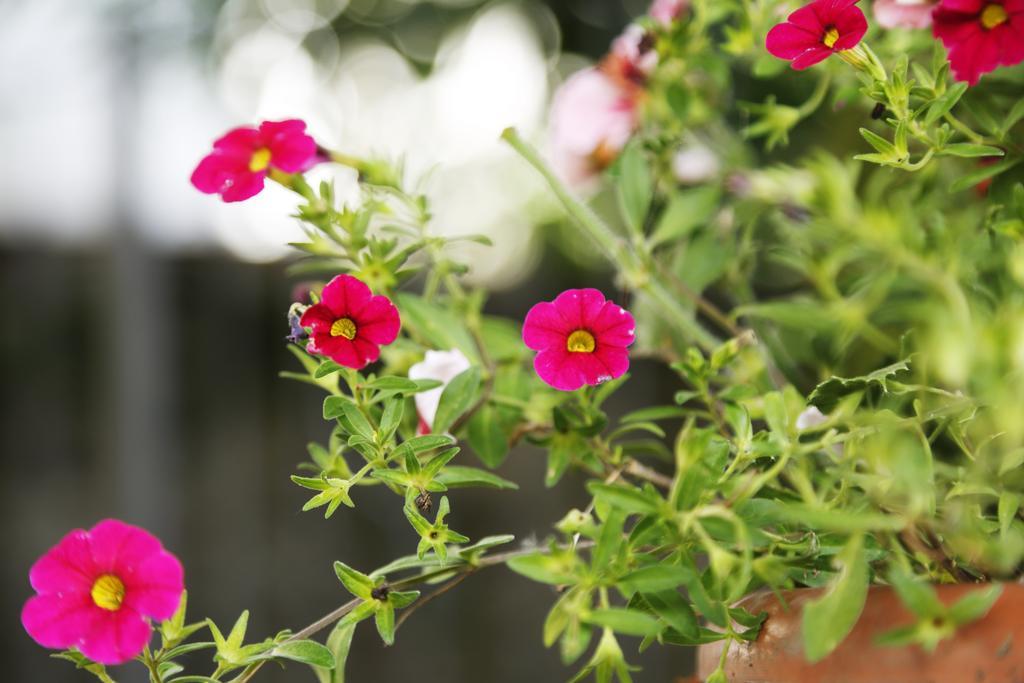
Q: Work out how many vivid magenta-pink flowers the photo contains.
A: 6